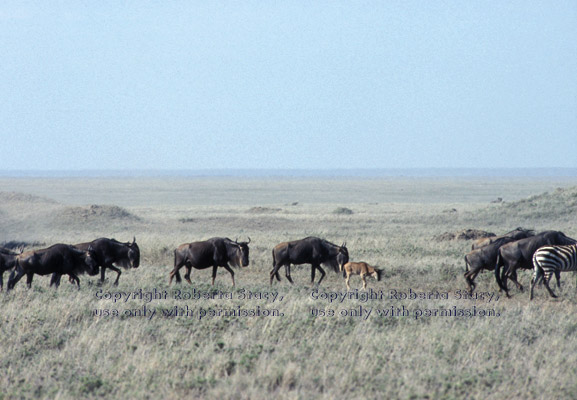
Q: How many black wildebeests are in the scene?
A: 8